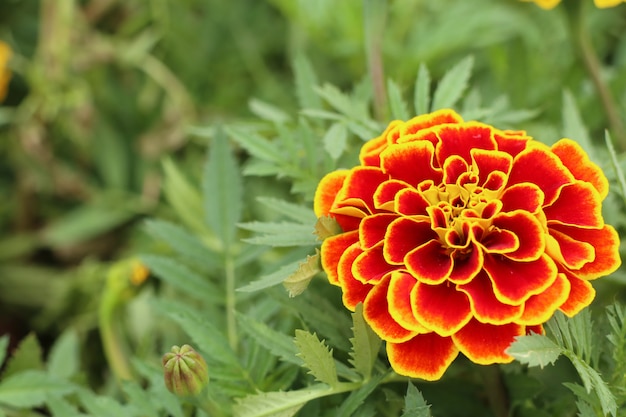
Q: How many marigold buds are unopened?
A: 1